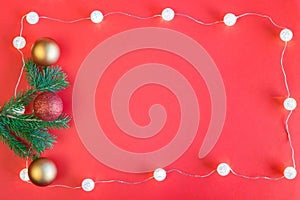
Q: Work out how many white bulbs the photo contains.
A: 13